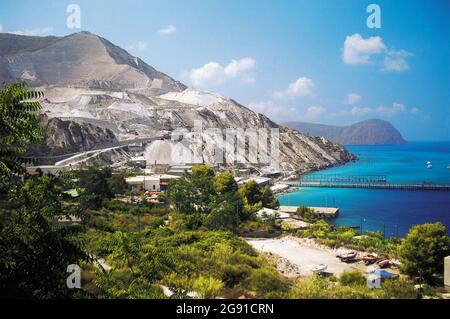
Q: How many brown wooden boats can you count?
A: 3